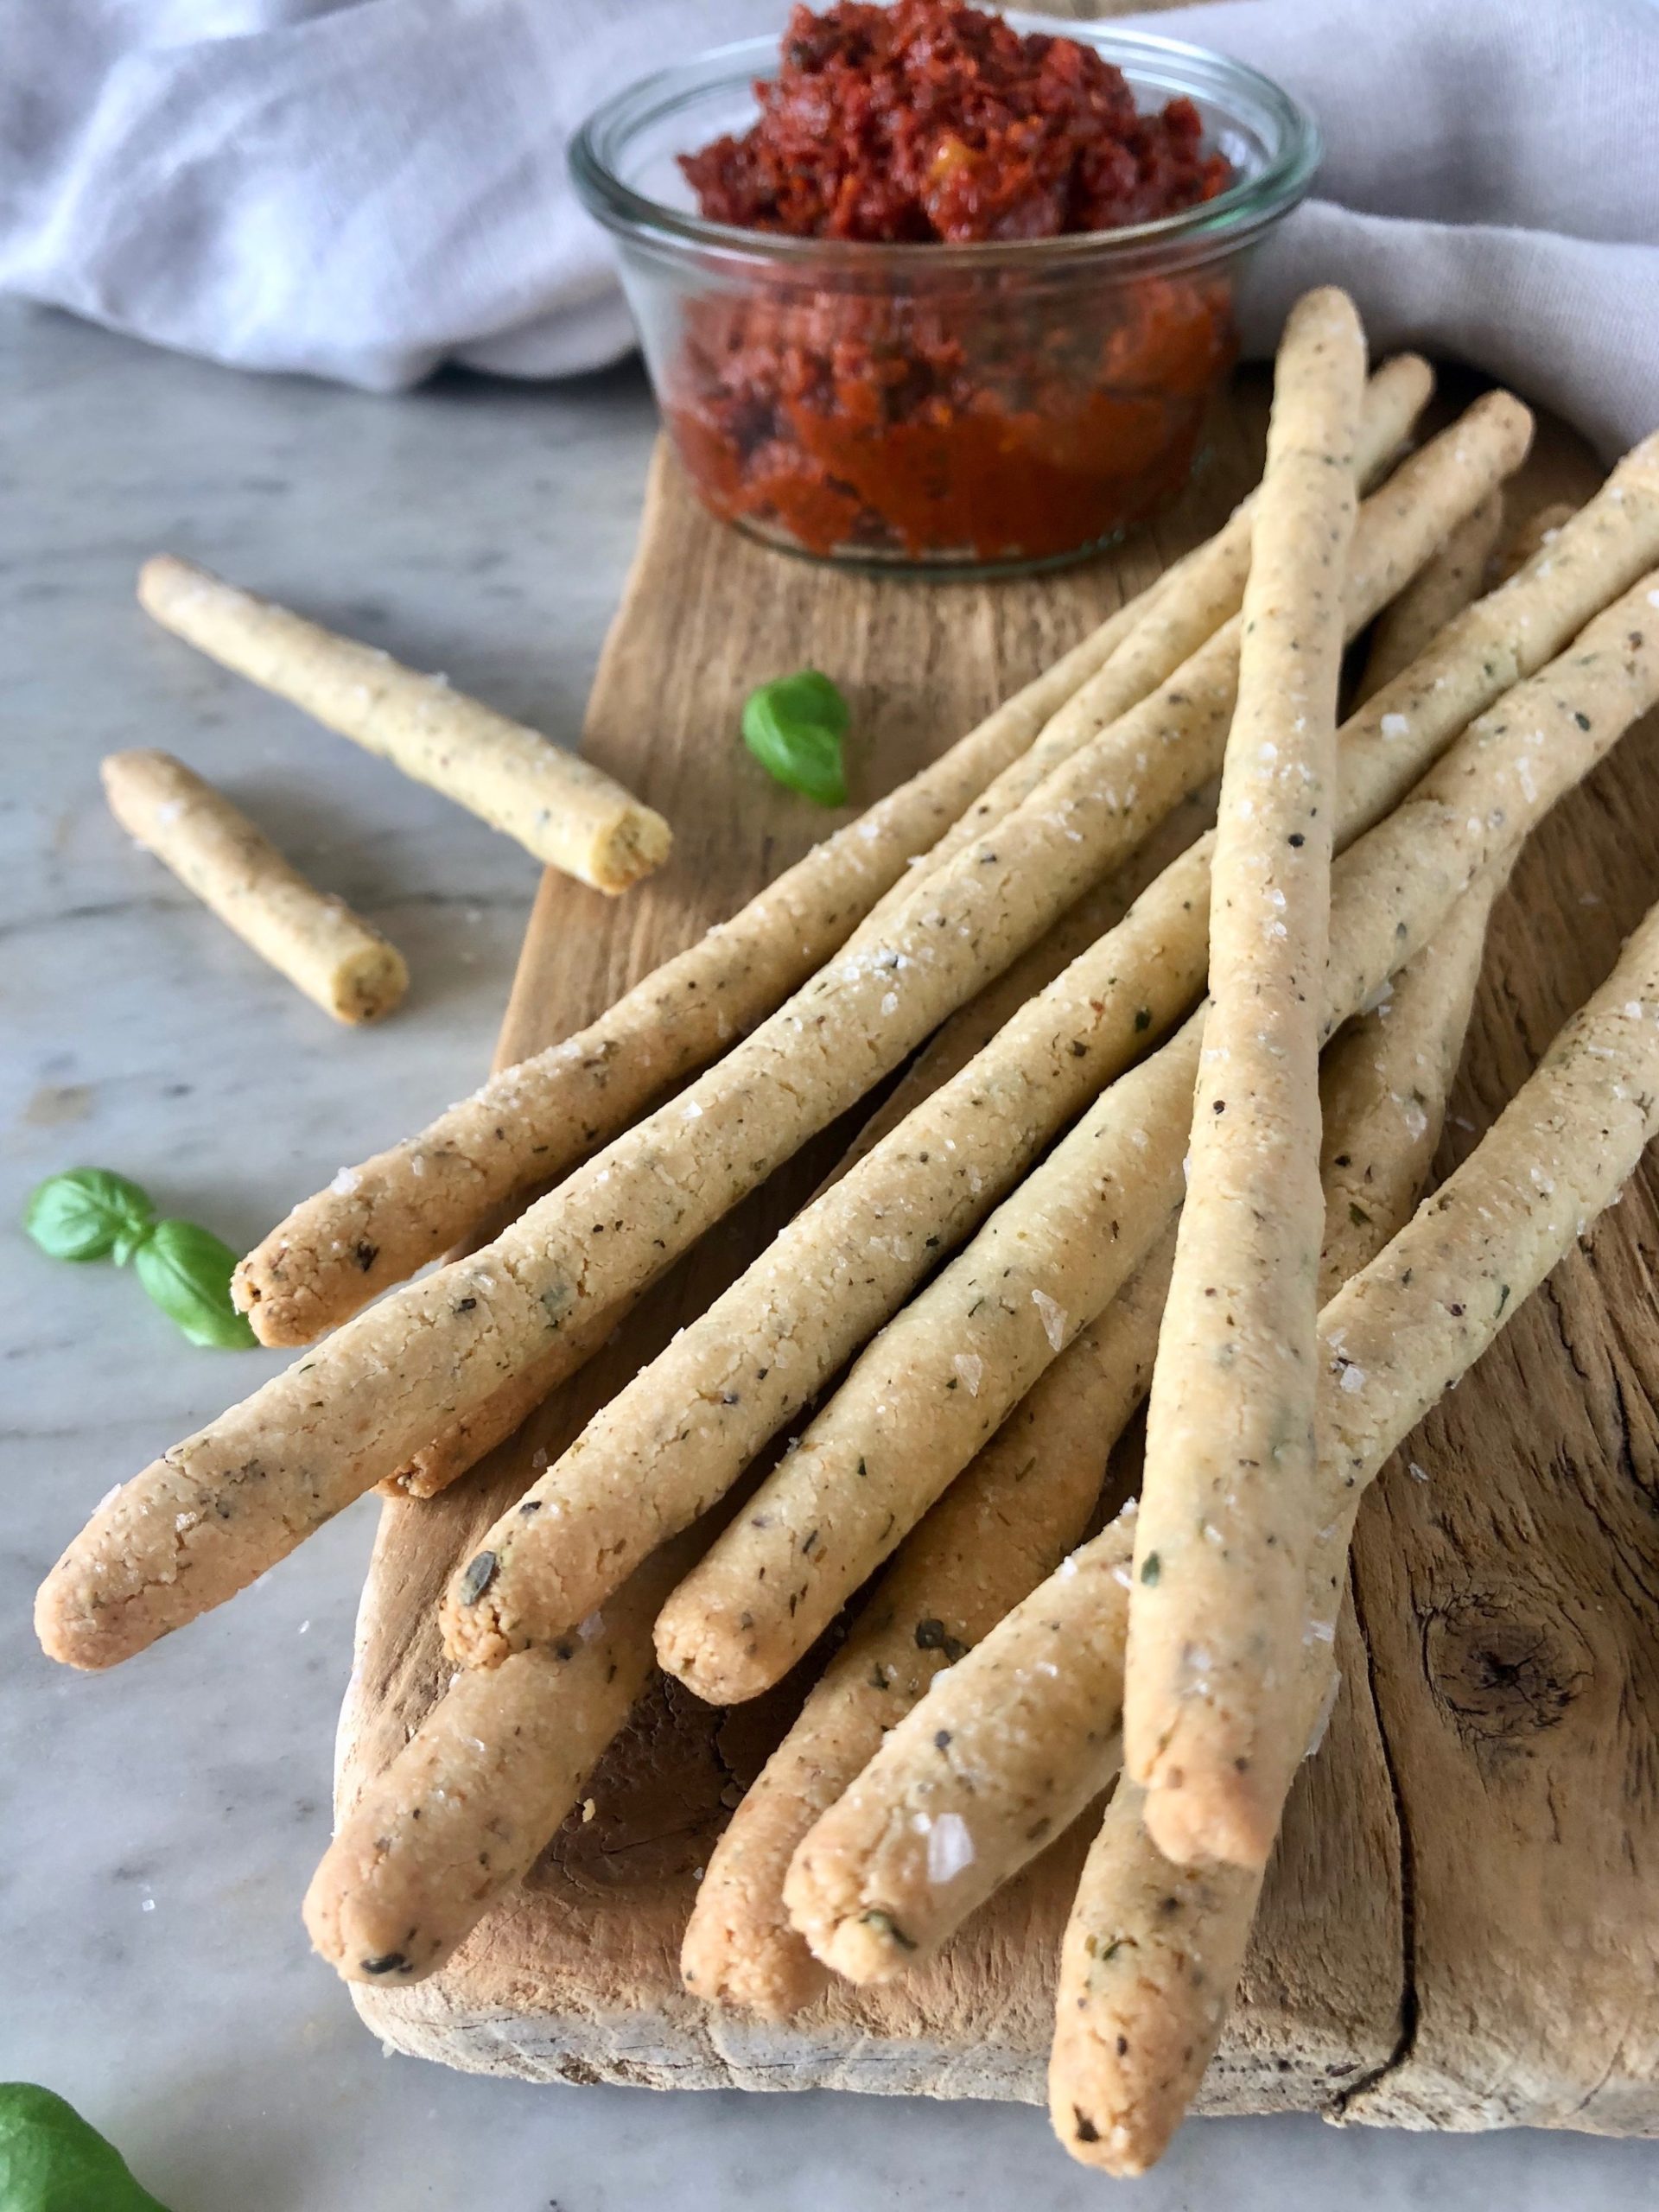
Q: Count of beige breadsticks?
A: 12